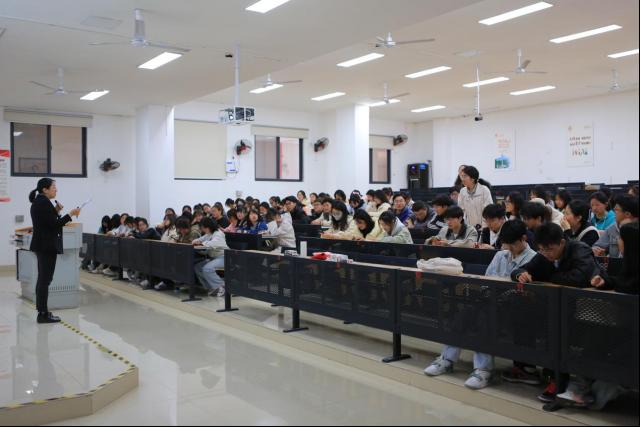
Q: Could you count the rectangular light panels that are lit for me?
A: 14